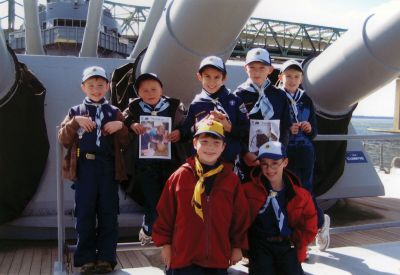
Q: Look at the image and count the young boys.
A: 7